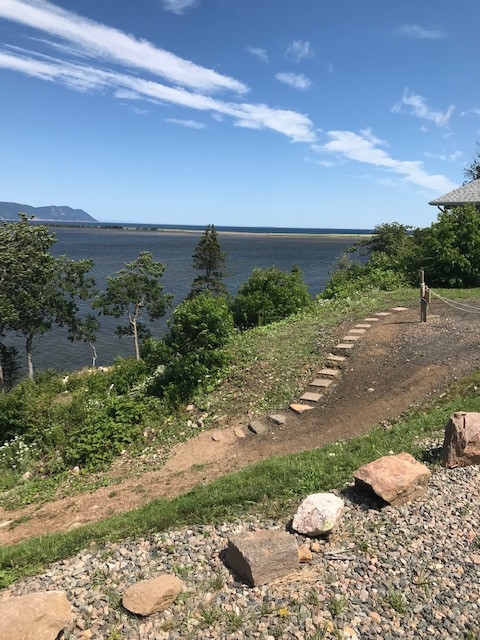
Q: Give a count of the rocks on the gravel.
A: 6